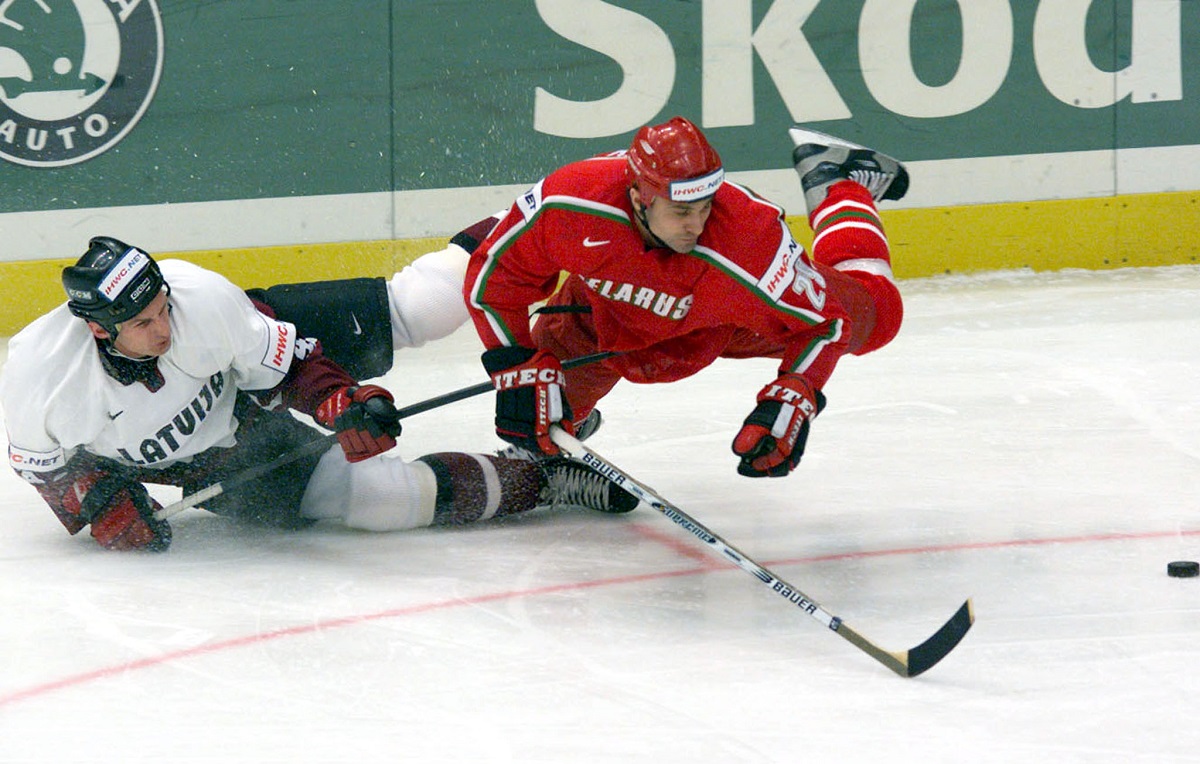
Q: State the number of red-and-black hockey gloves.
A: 4